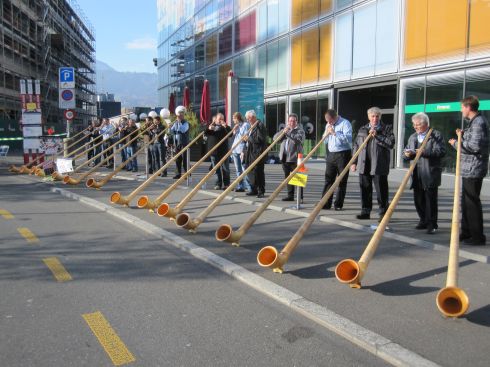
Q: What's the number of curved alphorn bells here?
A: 15